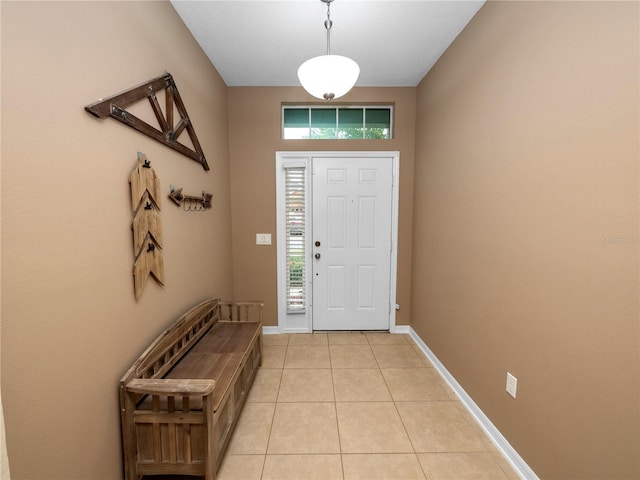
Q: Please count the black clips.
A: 3